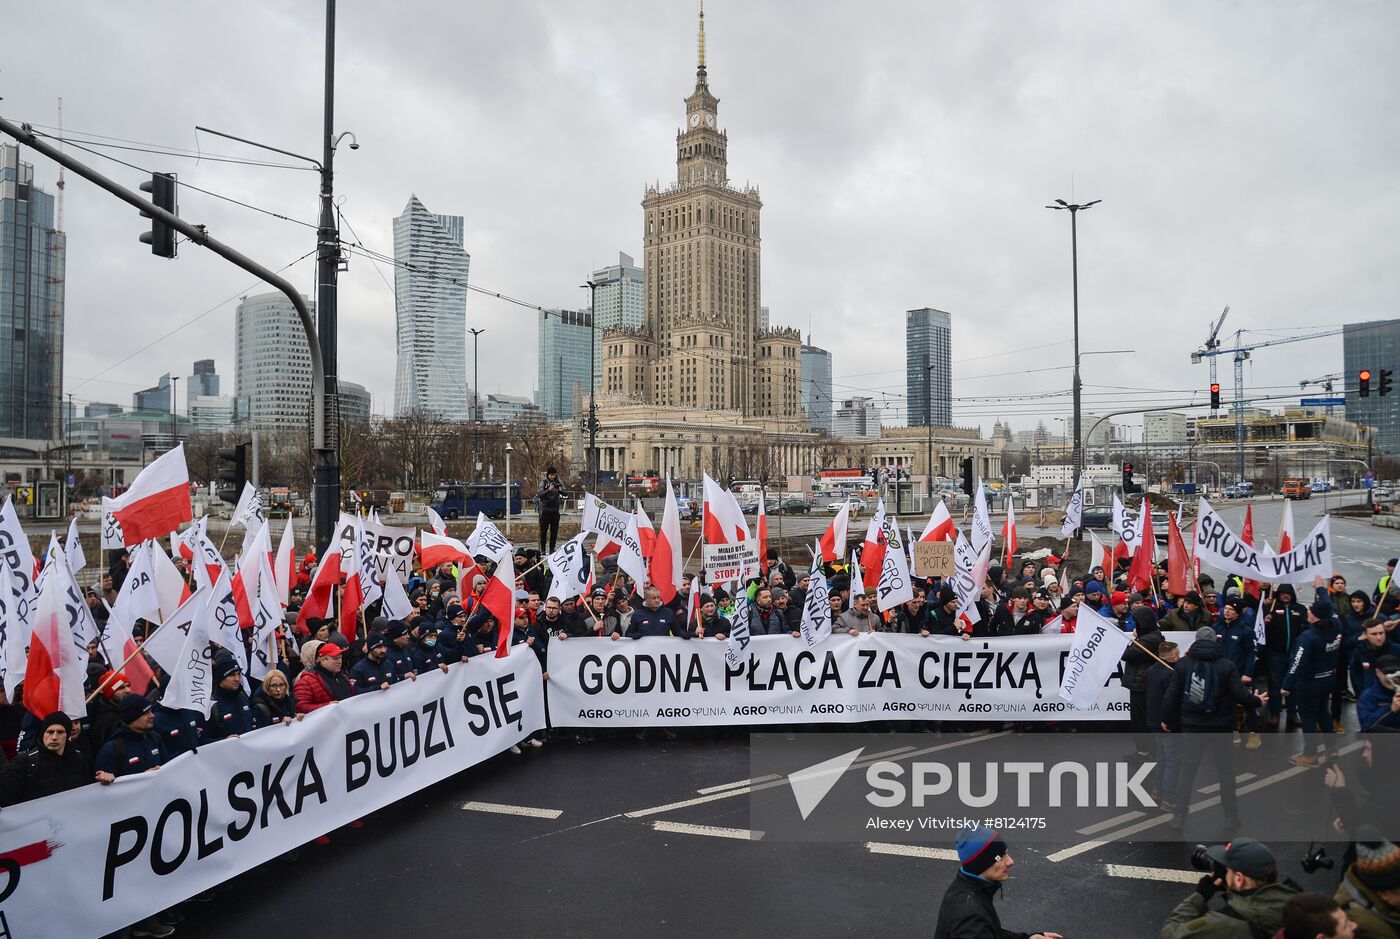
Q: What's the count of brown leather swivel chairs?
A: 0